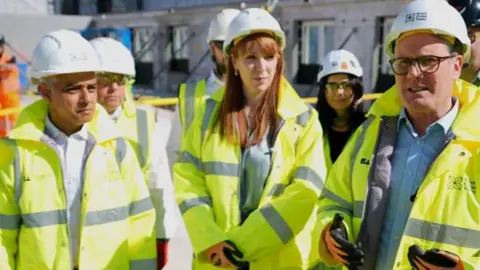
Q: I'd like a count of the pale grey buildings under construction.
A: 1